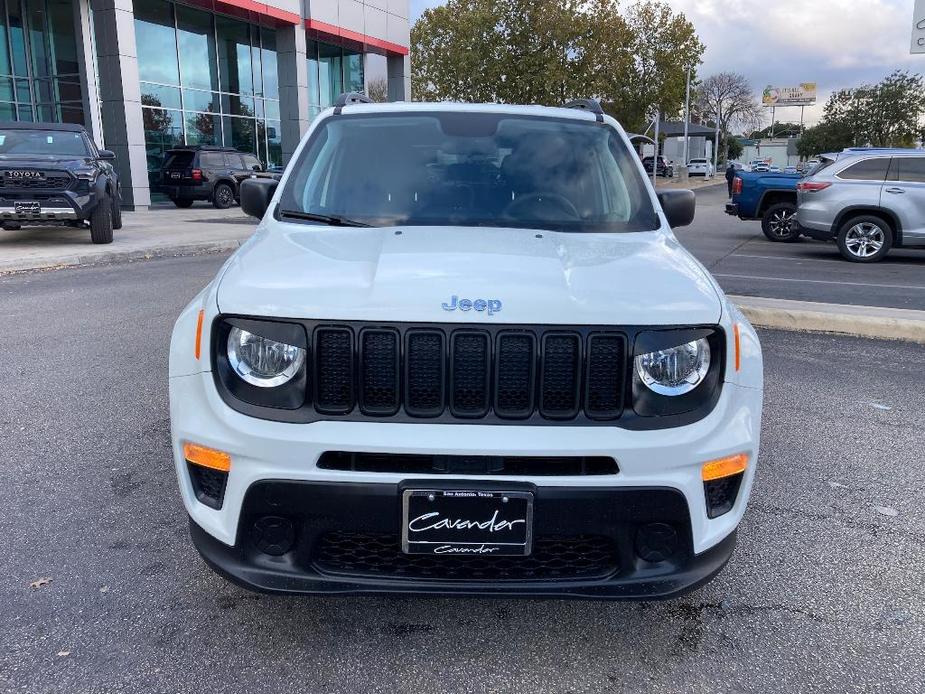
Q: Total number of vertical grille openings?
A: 7